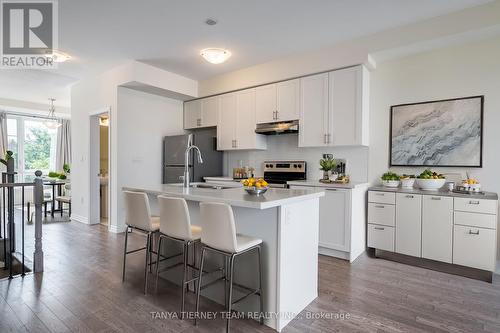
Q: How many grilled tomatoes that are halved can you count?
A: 0